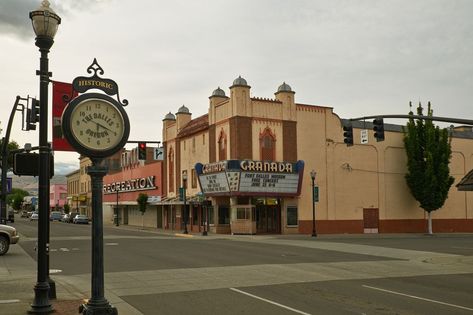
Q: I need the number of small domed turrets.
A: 5